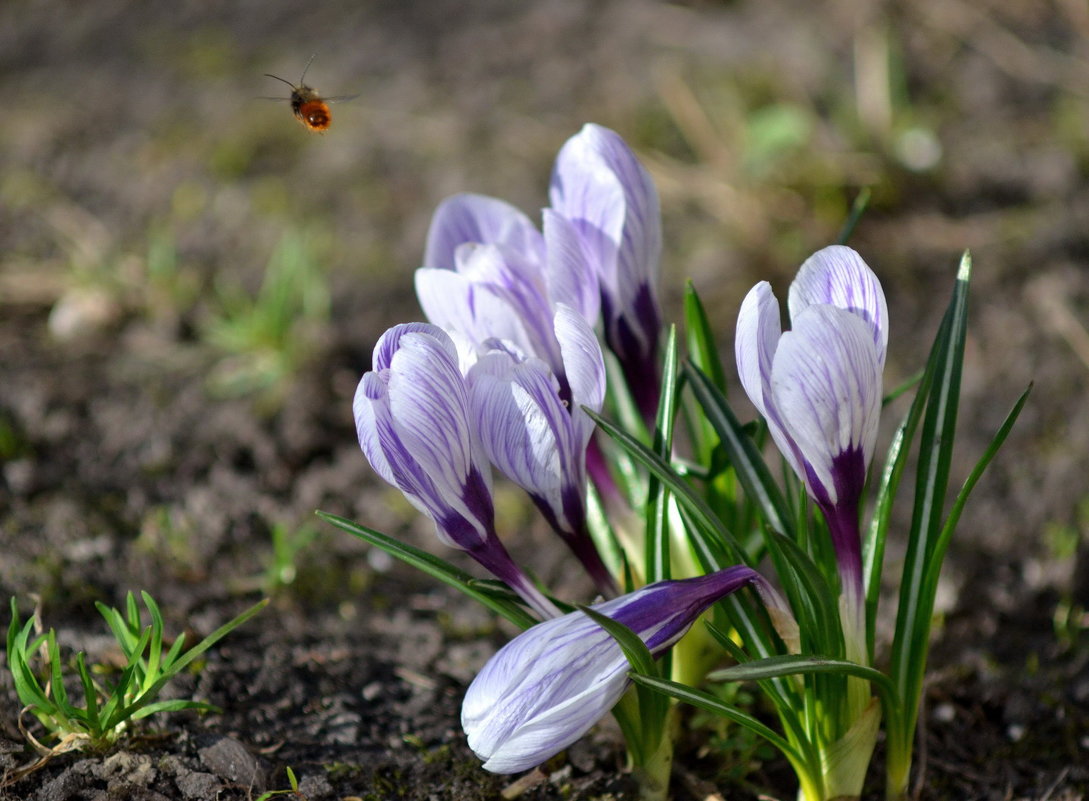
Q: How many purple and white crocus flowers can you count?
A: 6